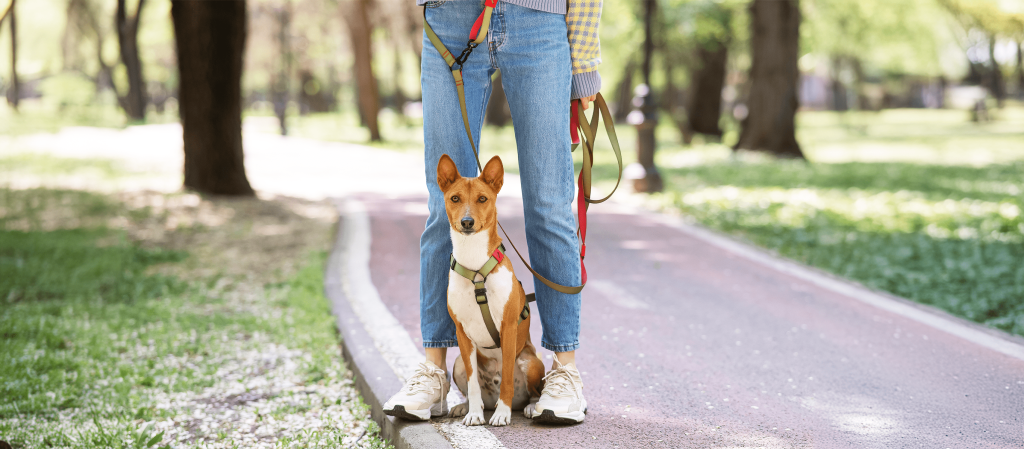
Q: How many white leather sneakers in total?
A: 2